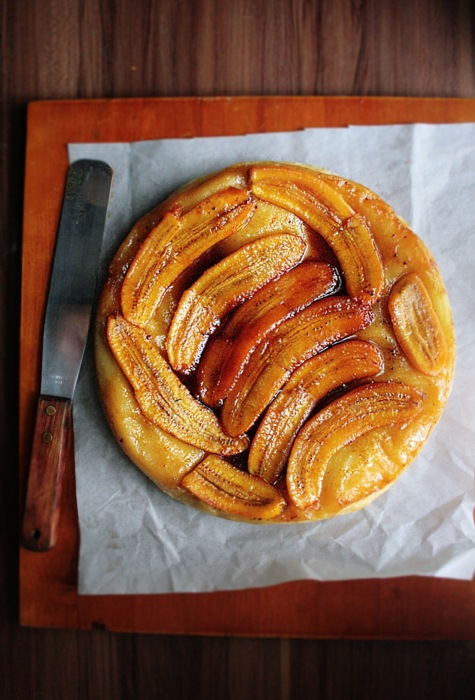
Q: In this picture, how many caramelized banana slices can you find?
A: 10